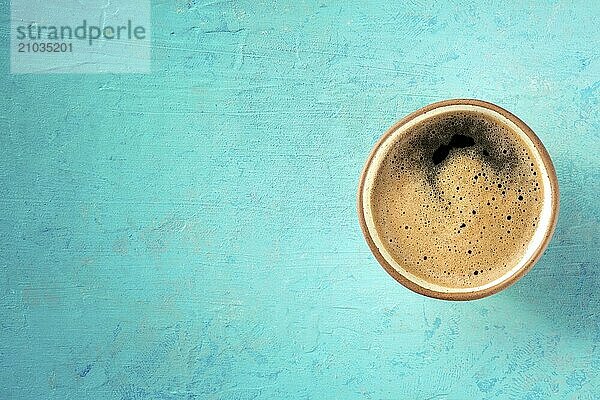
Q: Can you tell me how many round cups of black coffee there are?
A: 1